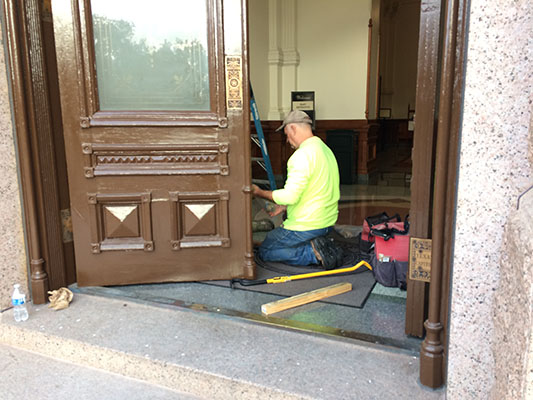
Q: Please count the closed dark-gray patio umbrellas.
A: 0